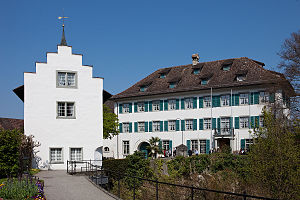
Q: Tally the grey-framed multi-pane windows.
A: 4